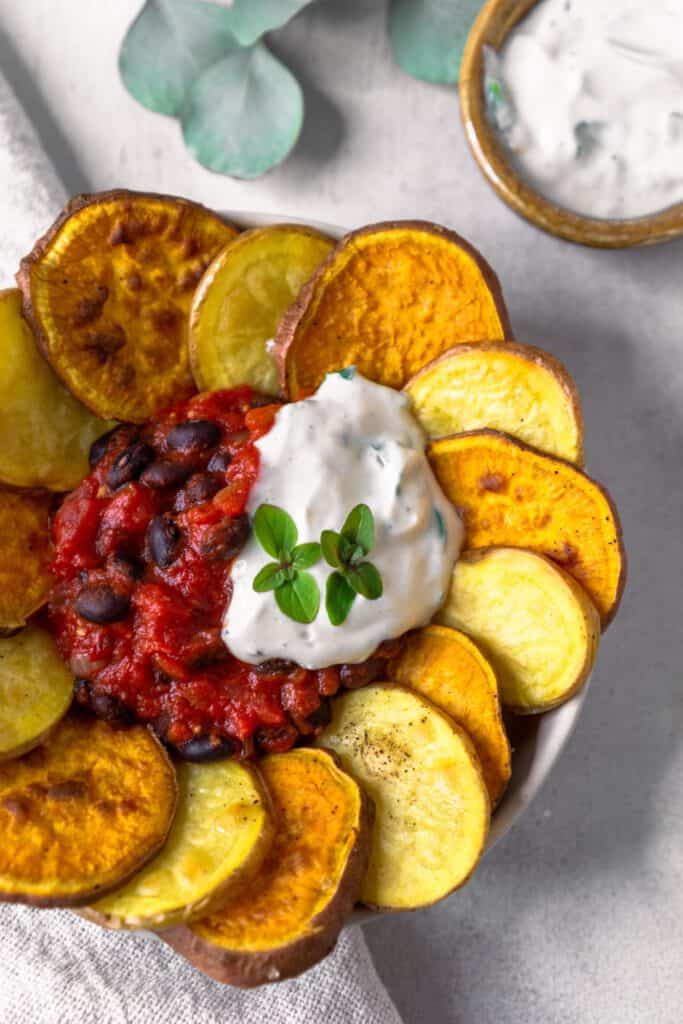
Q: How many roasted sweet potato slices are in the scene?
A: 7